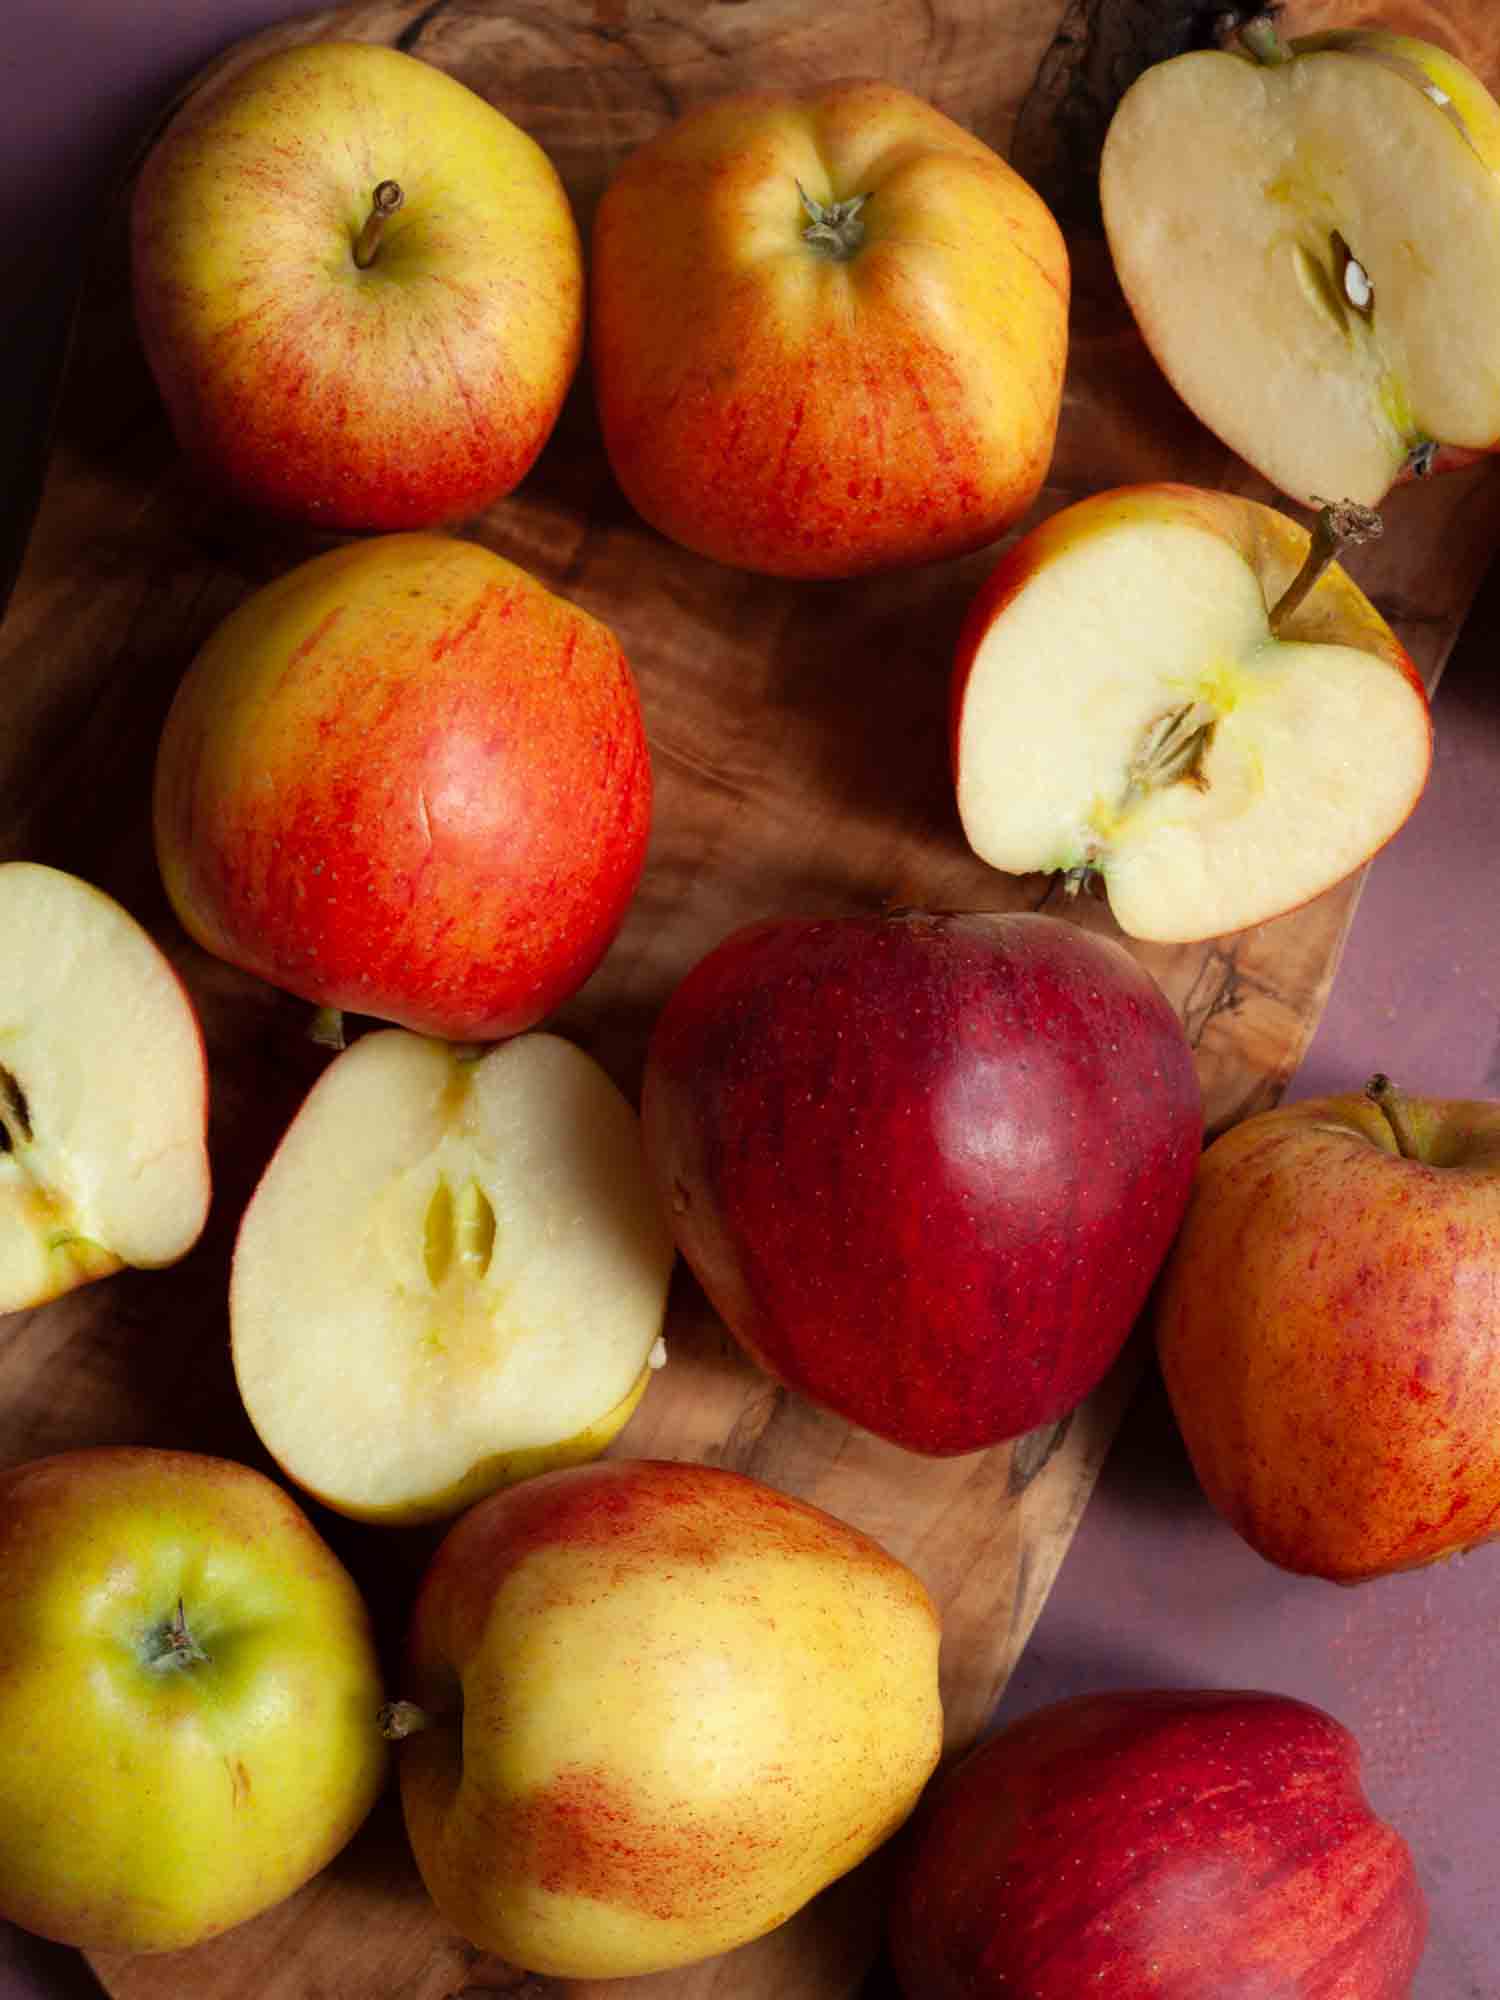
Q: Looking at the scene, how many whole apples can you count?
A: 8